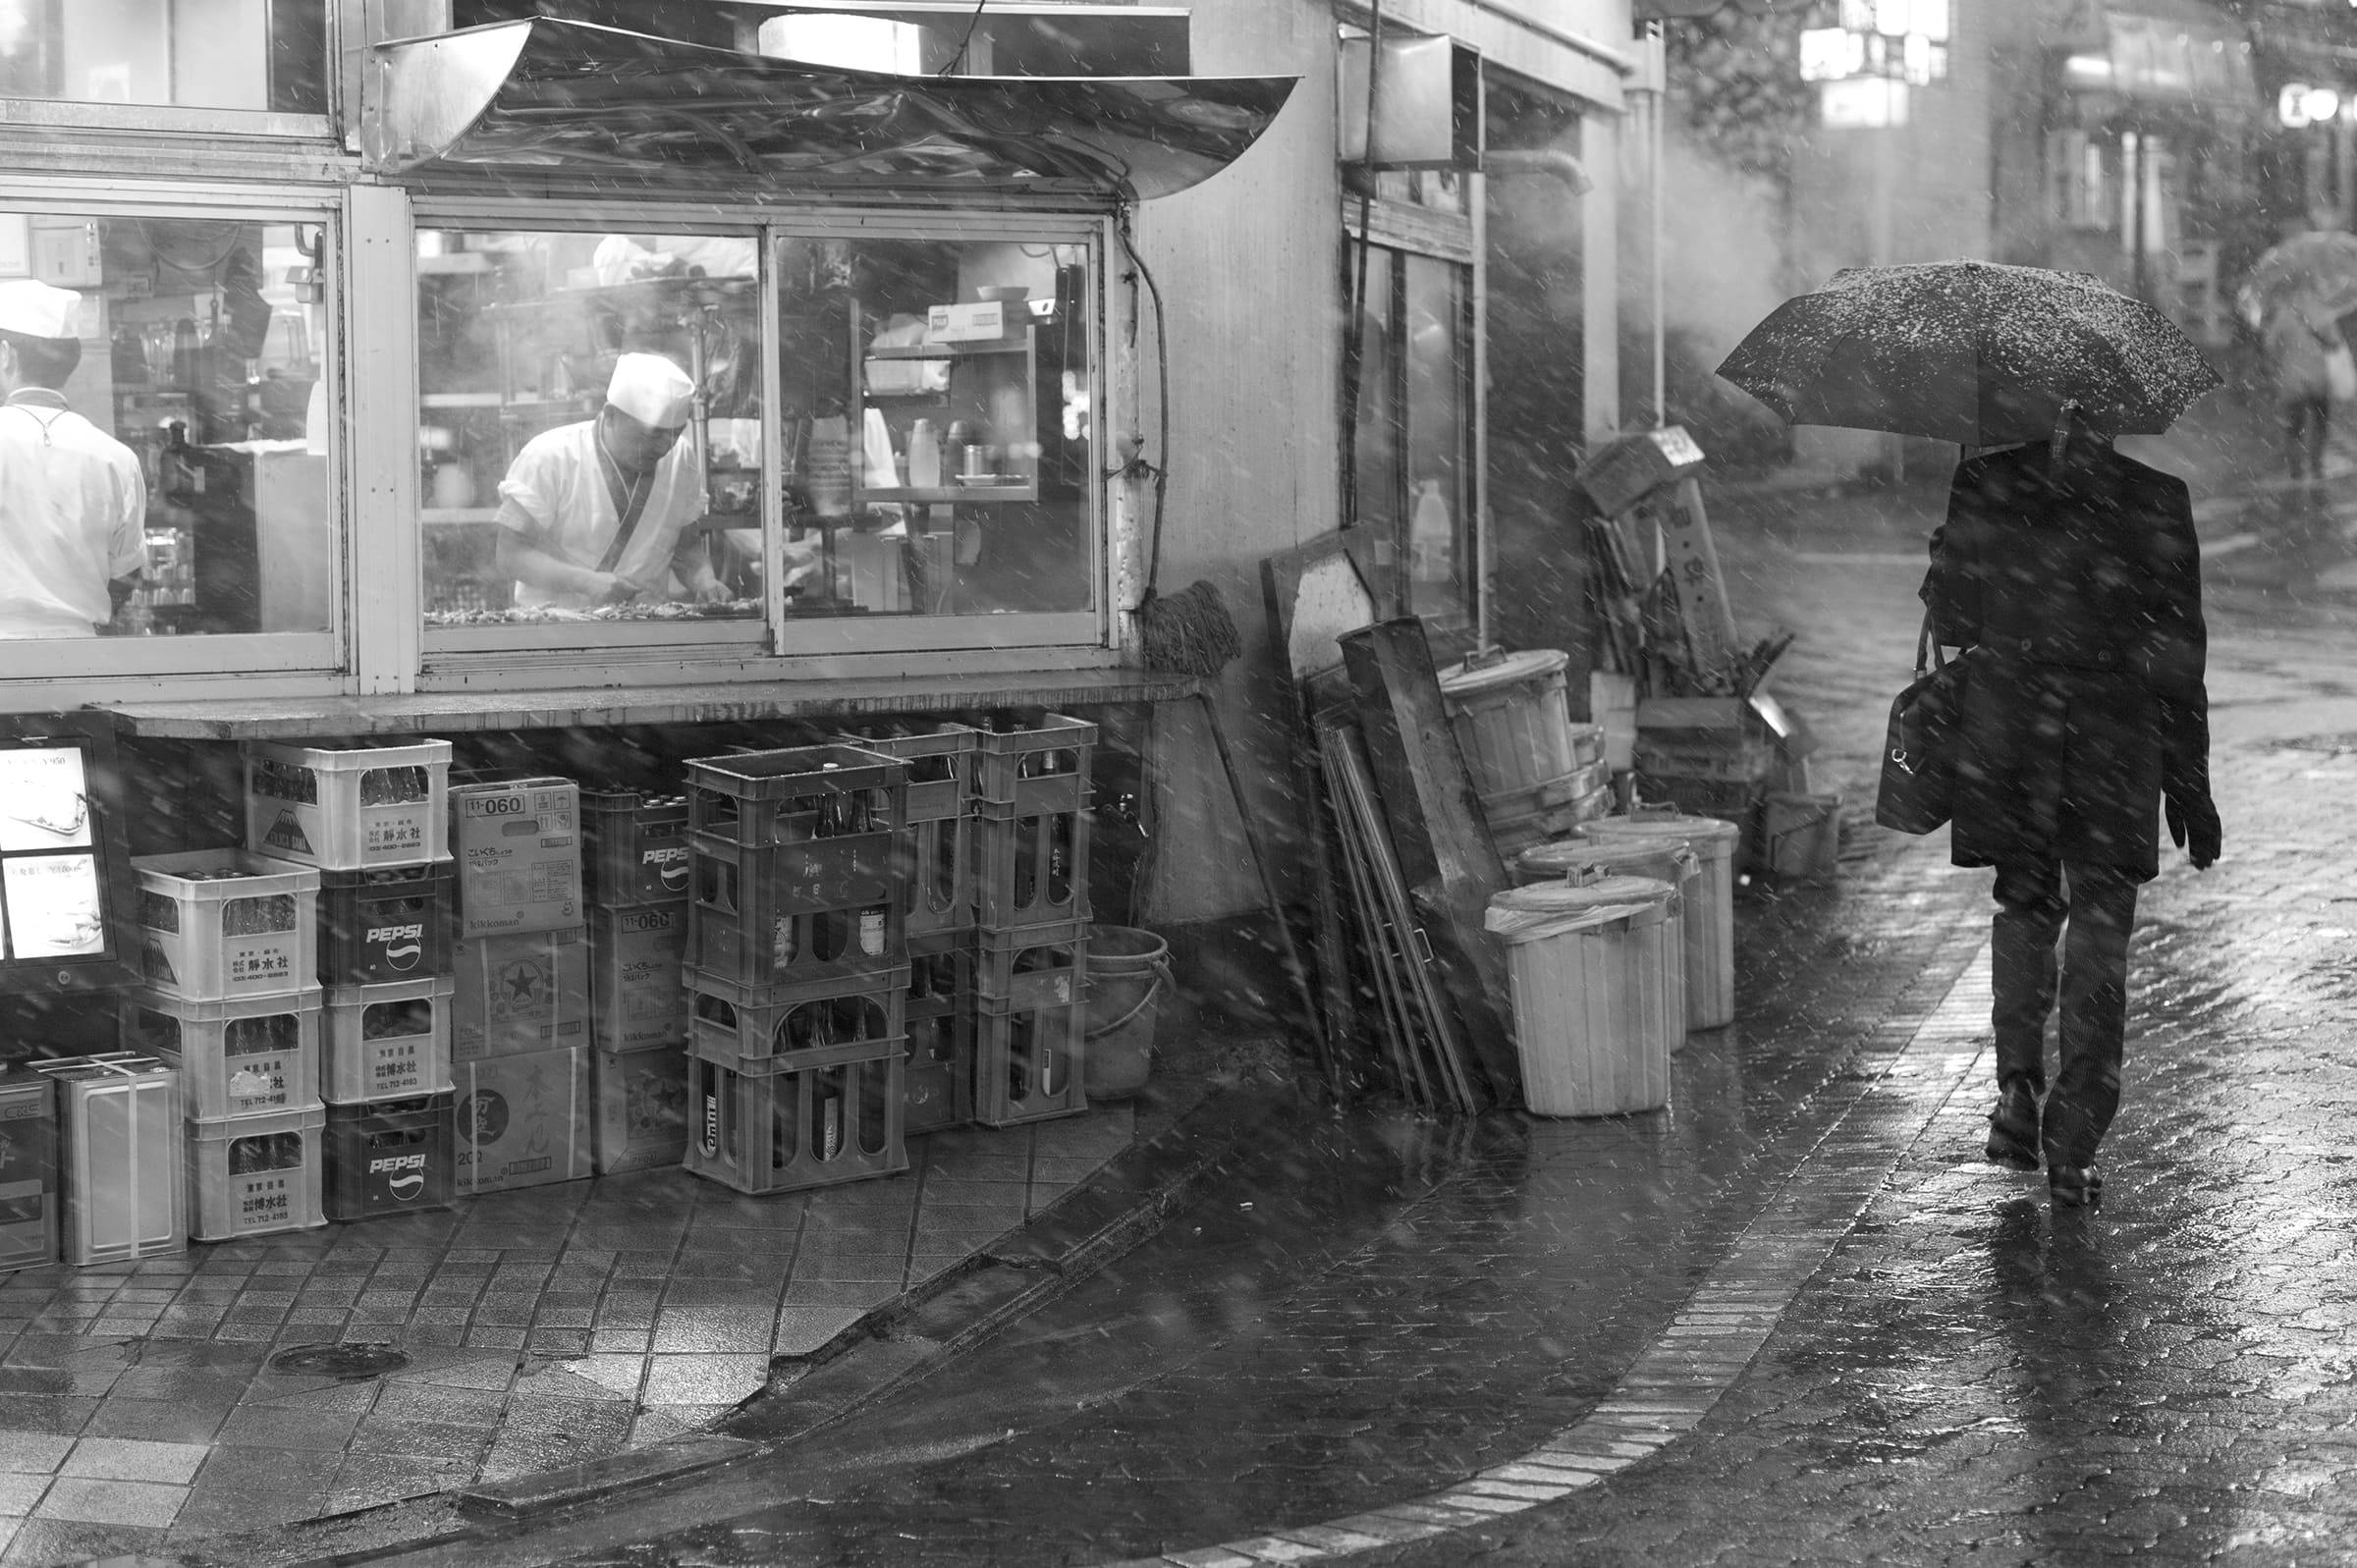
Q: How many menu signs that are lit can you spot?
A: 2